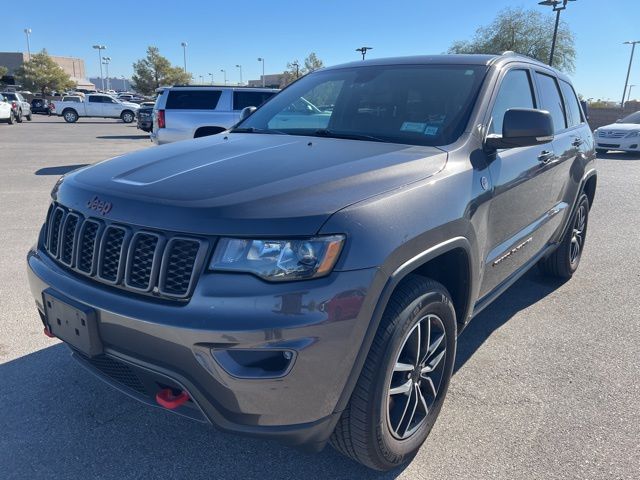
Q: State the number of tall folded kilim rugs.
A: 0